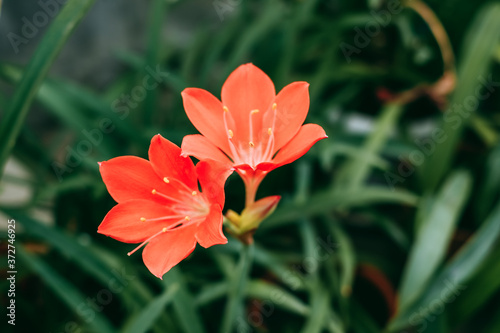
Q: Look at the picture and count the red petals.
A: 11